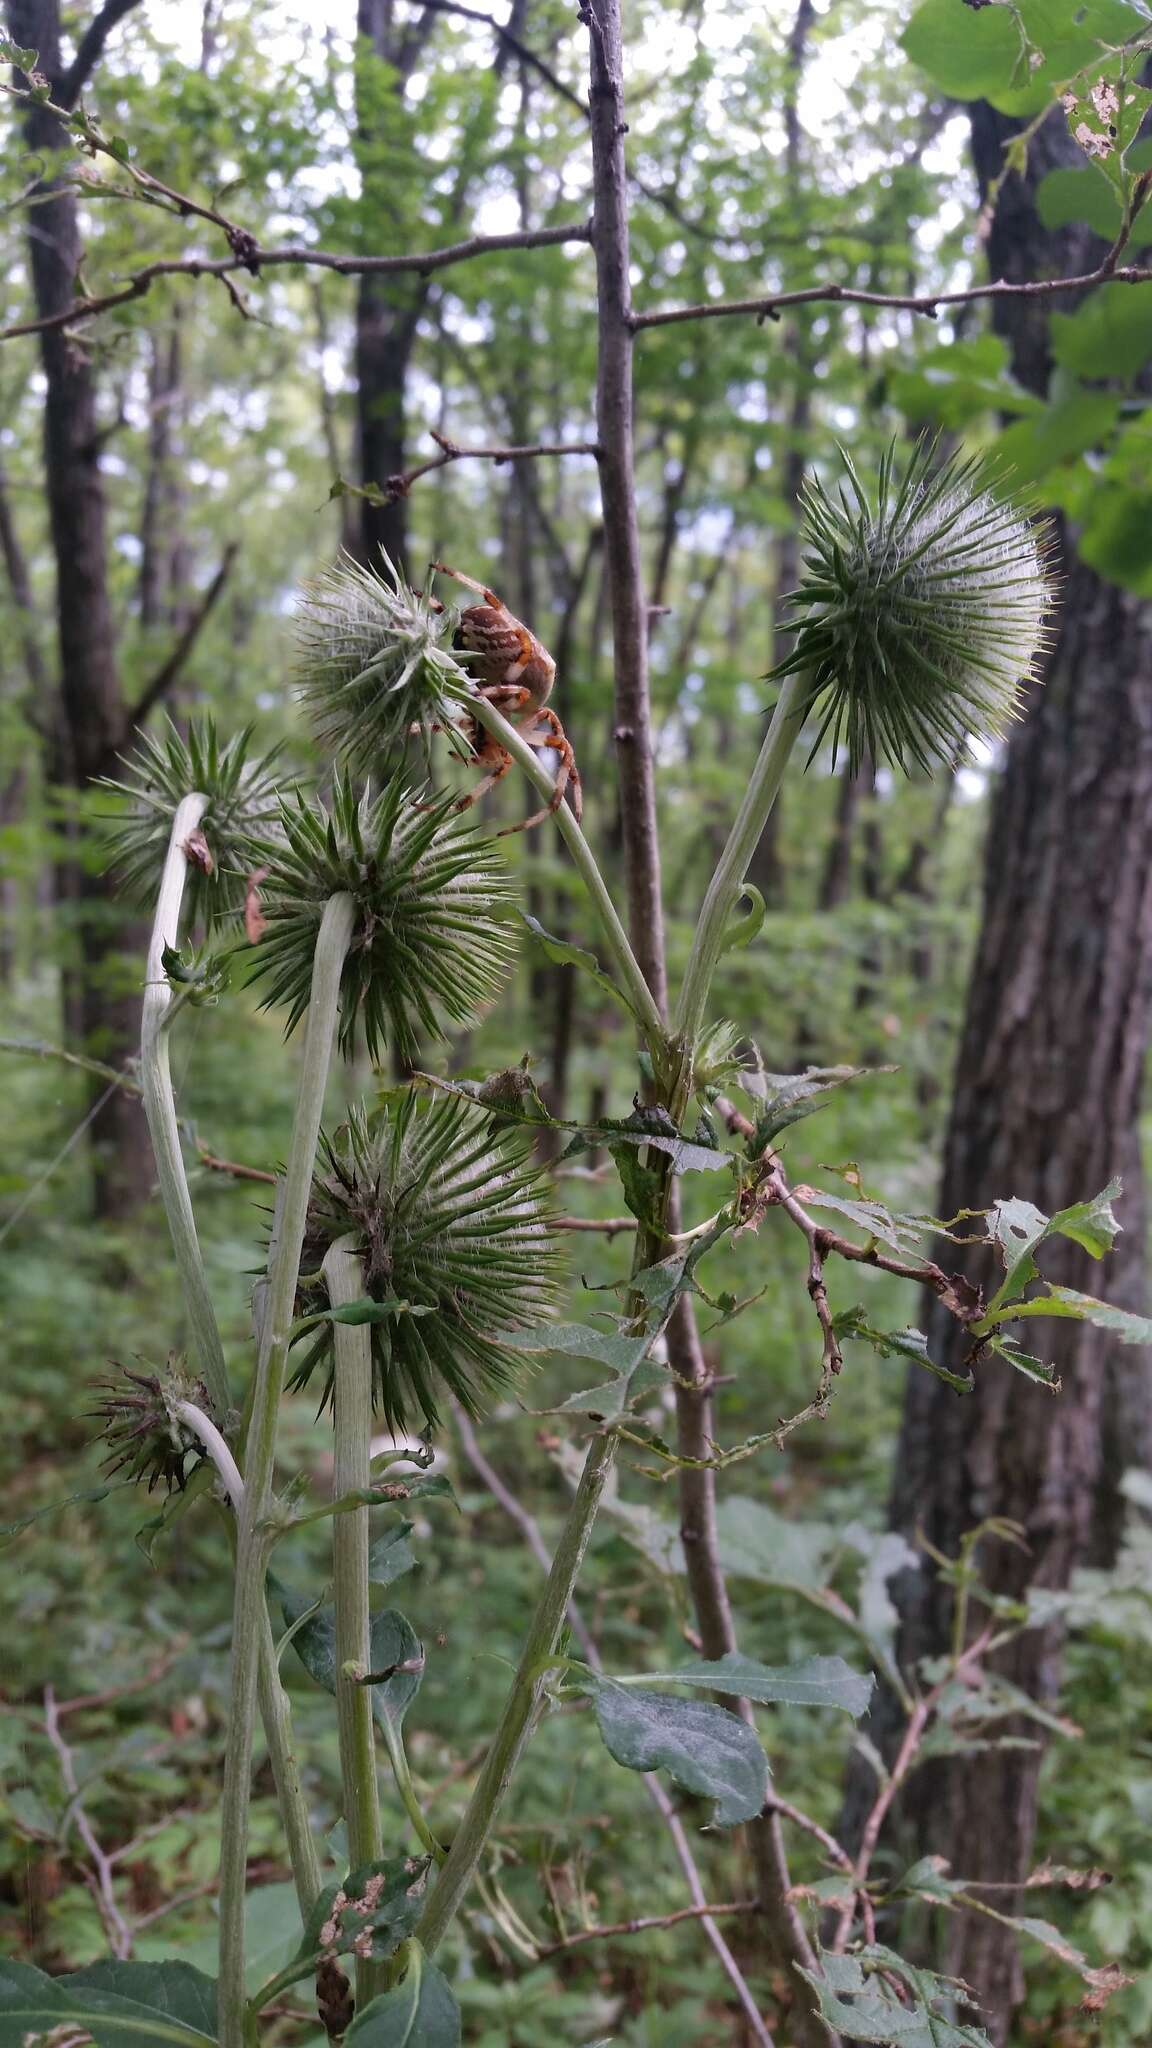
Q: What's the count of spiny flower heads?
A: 6